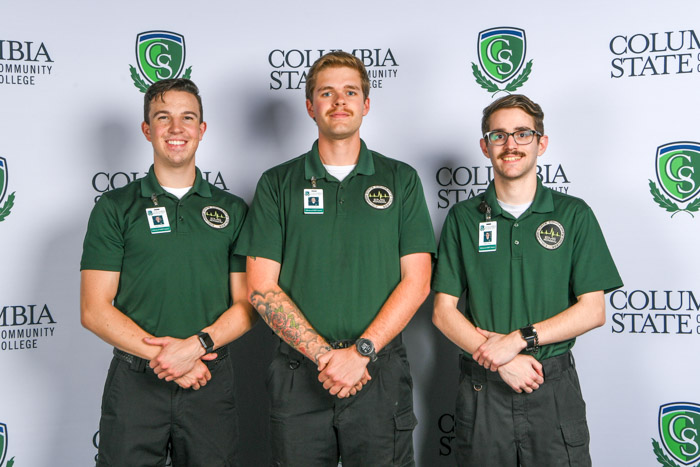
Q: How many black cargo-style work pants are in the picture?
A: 3